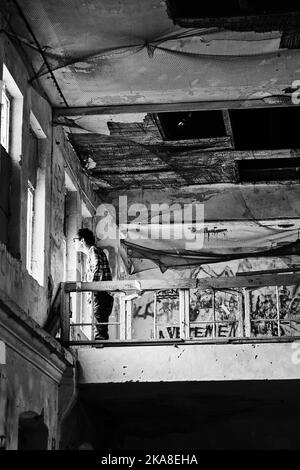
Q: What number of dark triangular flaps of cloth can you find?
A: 2